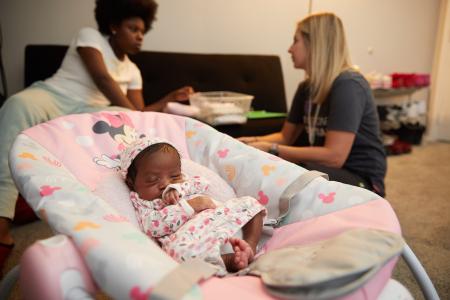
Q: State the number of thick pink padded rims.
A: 1